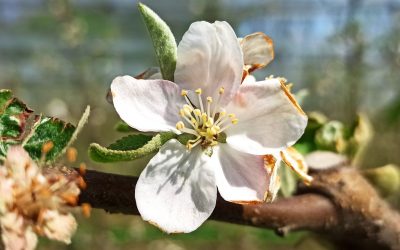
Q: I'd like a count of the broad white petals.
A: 5